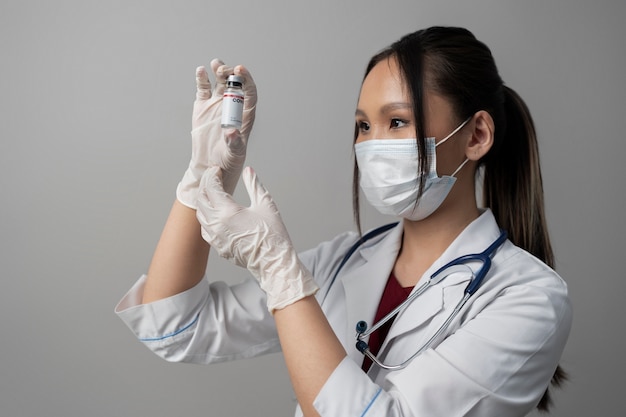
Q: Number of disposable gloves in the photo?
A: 2